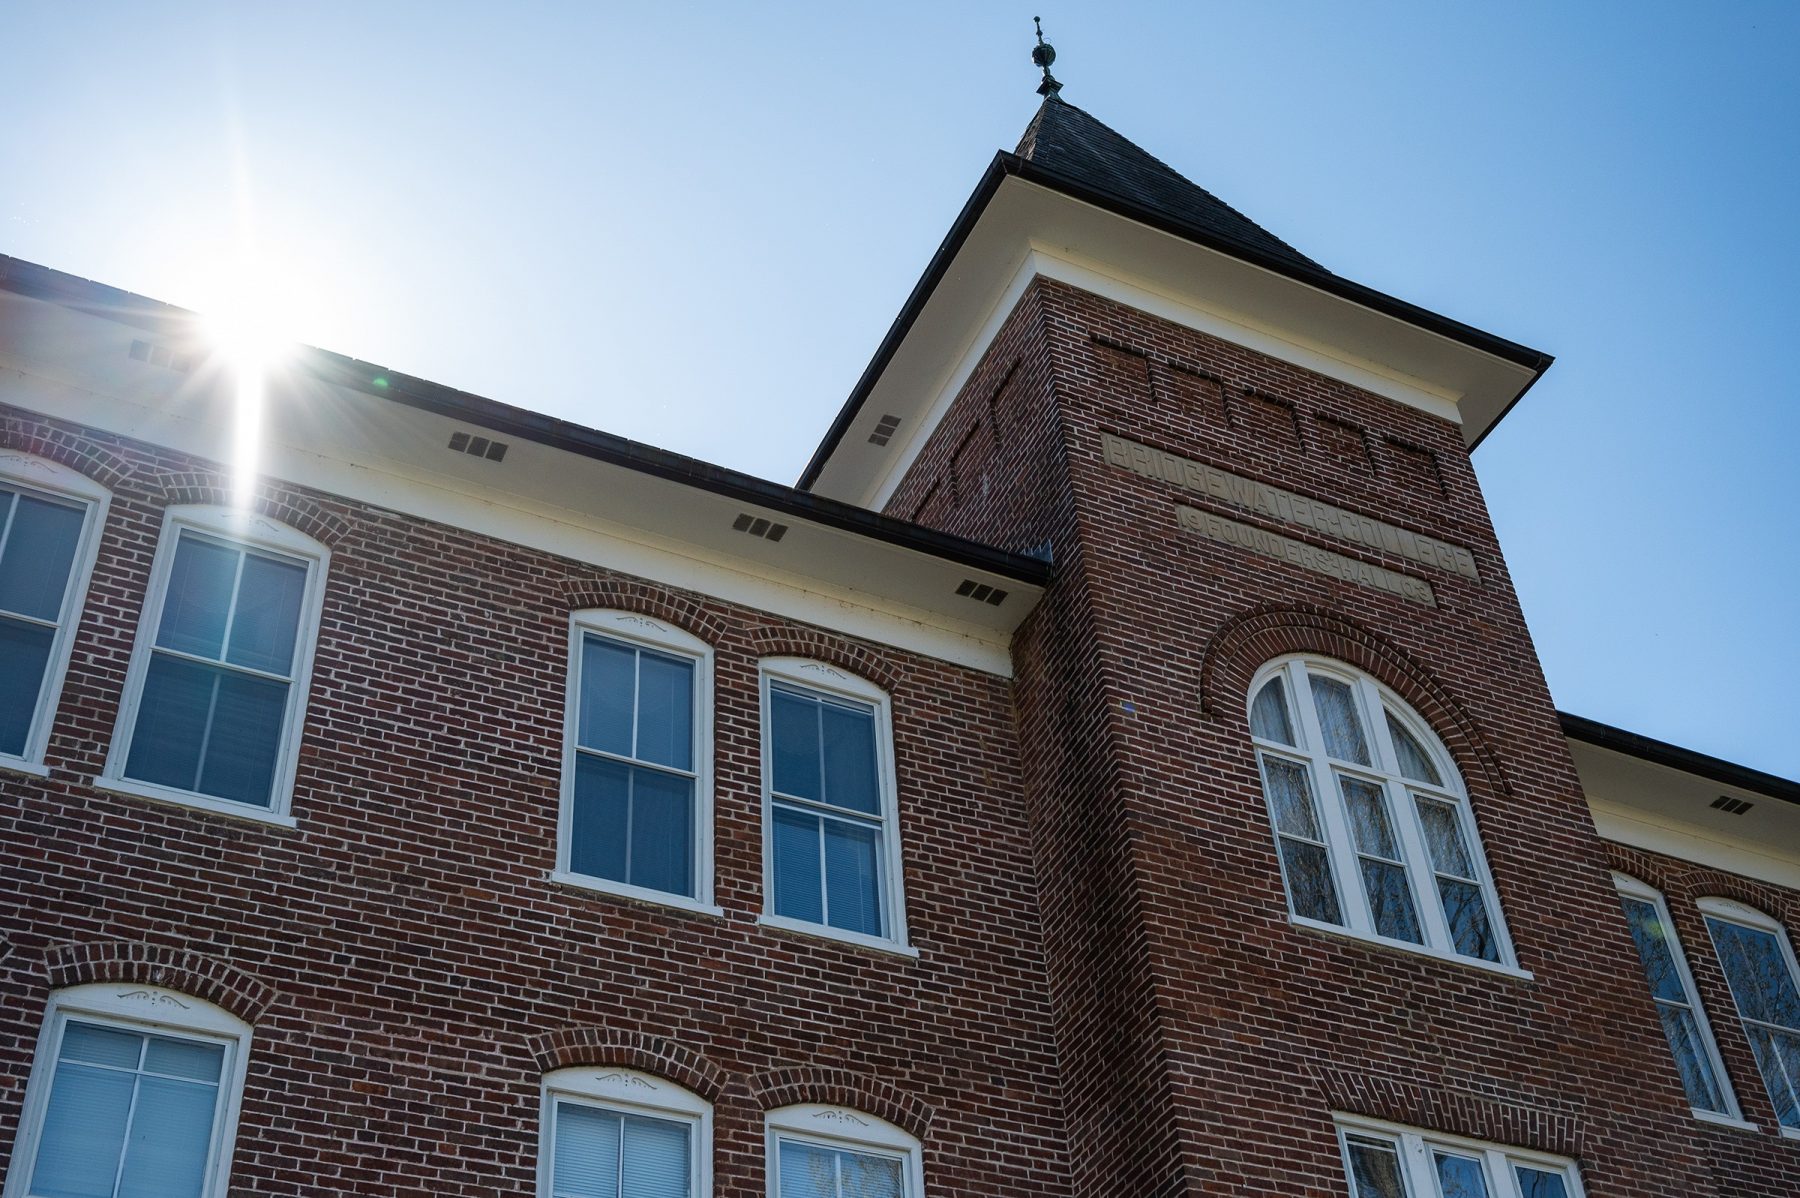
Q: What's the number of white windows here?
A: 11